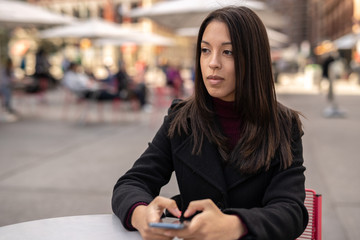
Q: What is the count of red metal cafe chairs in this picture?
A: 1